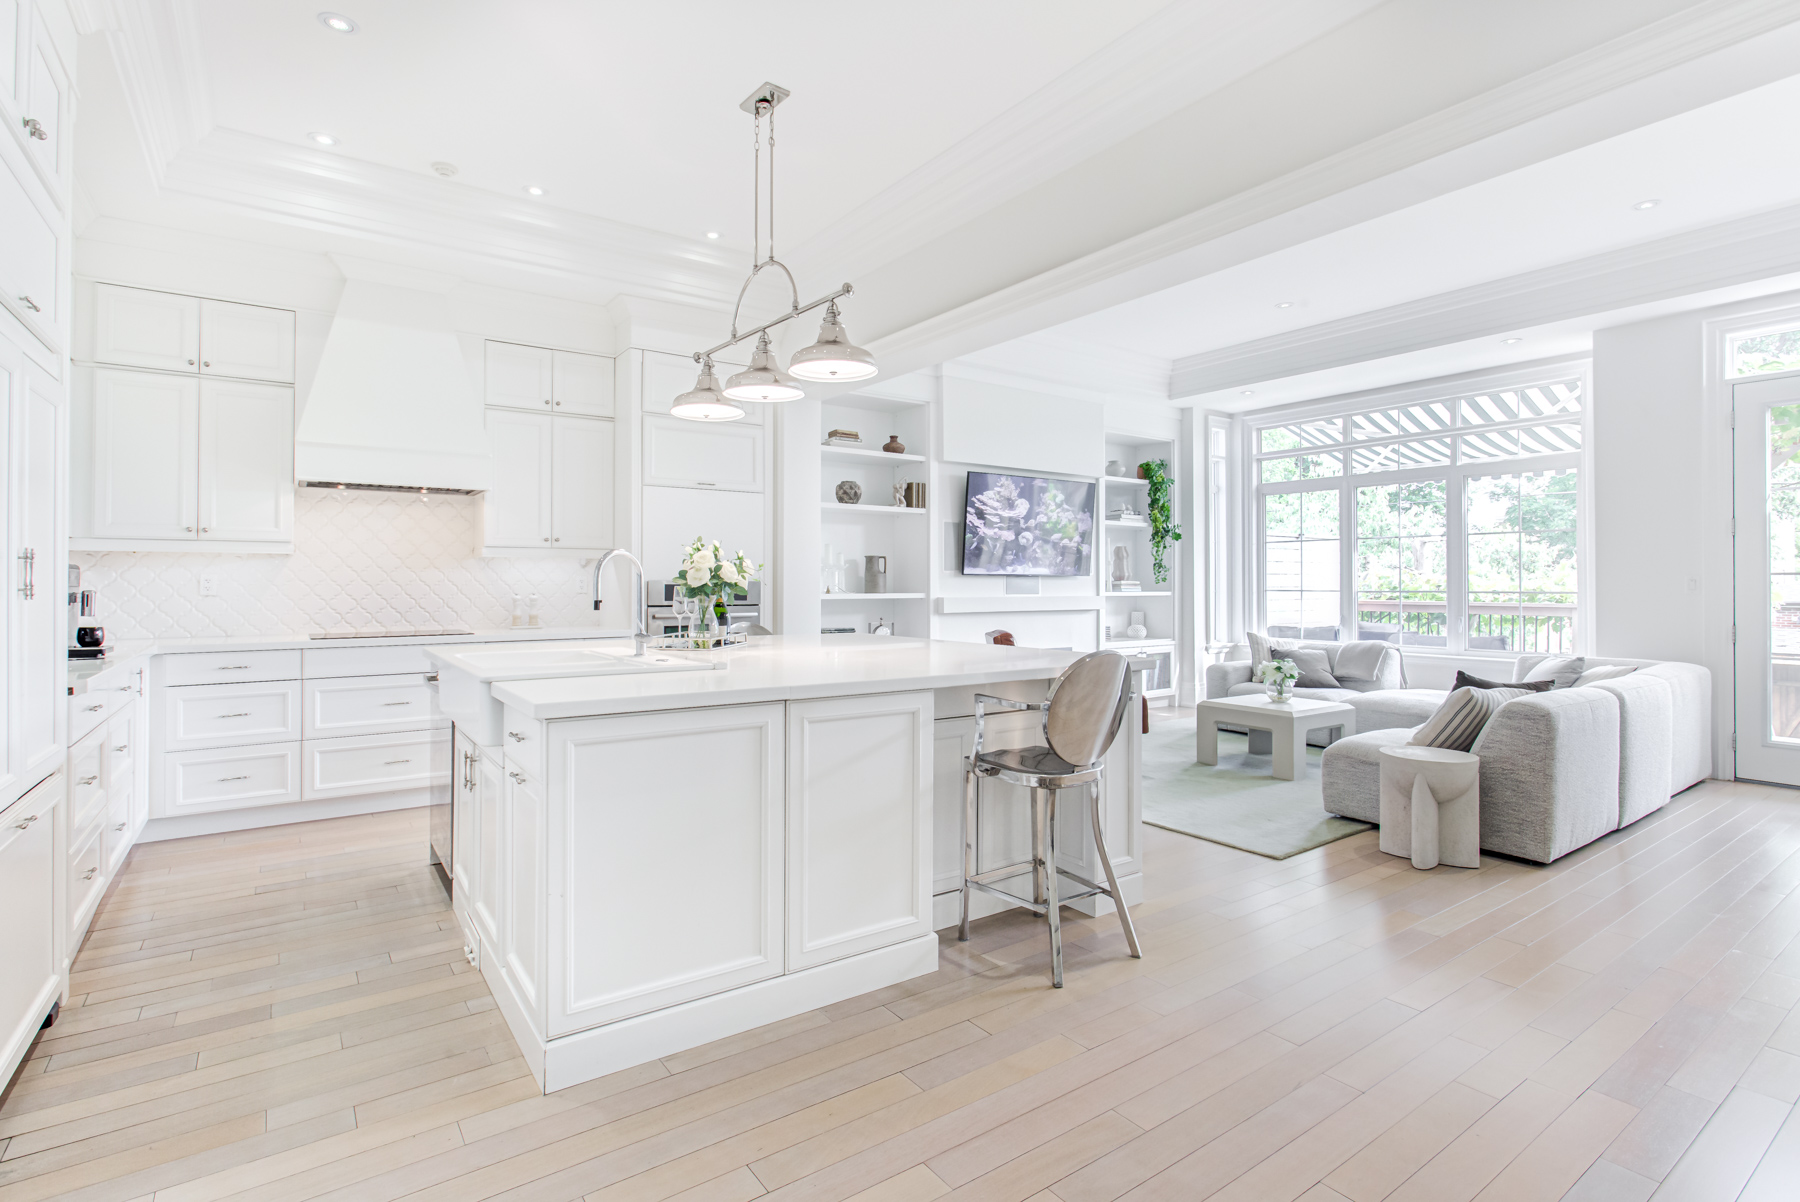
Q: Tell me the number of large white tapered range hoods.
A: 1